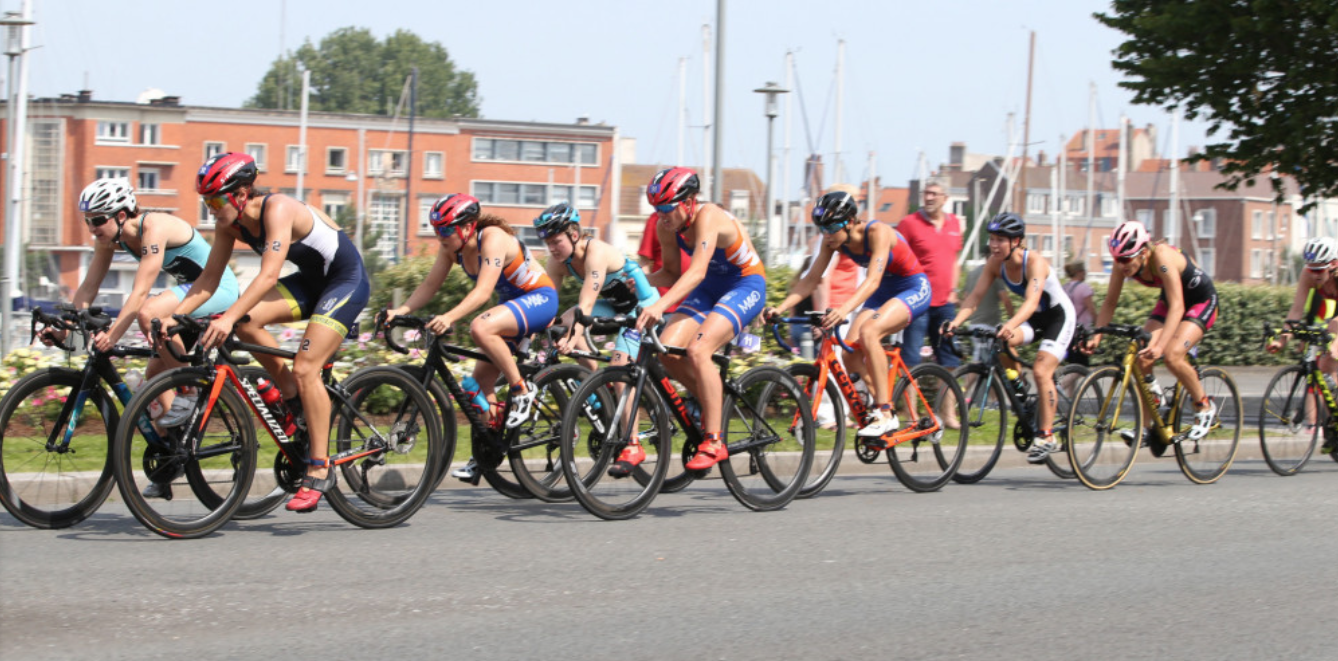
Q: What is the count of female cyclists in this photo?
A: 9